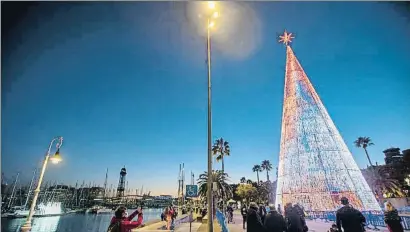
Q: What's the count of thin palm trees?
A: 4